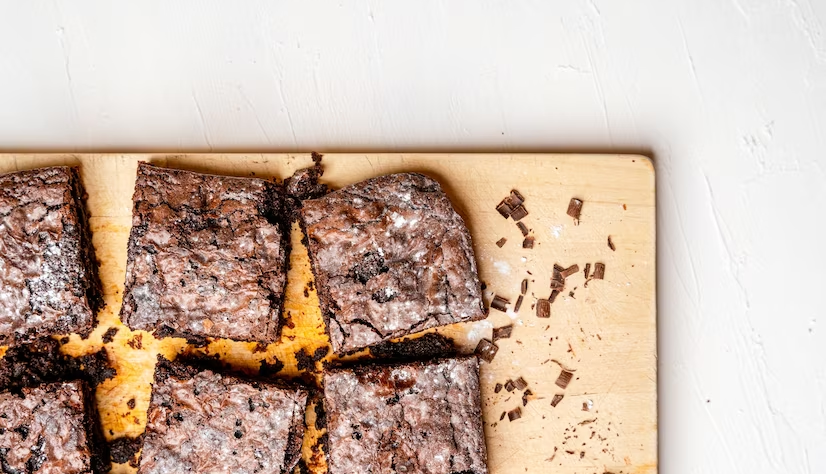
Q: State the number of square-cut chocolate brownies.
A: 6